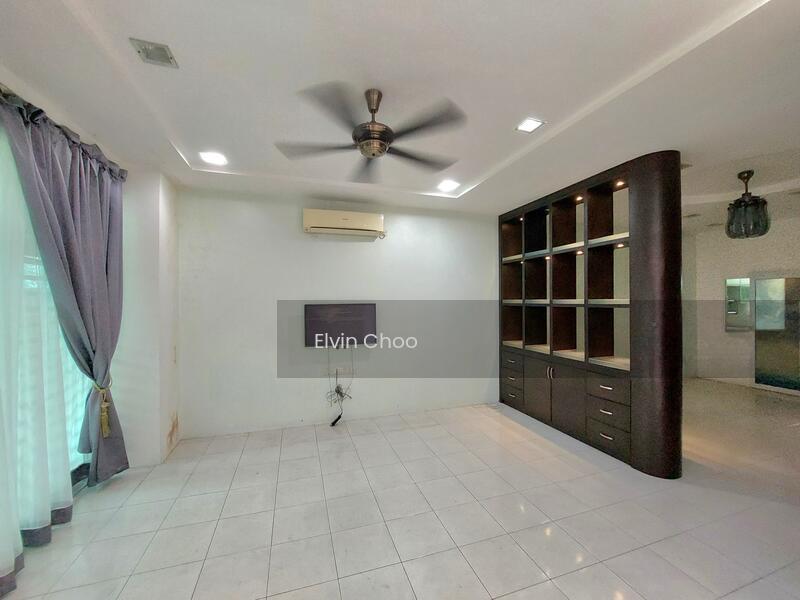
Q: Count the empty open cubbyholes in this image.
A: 12